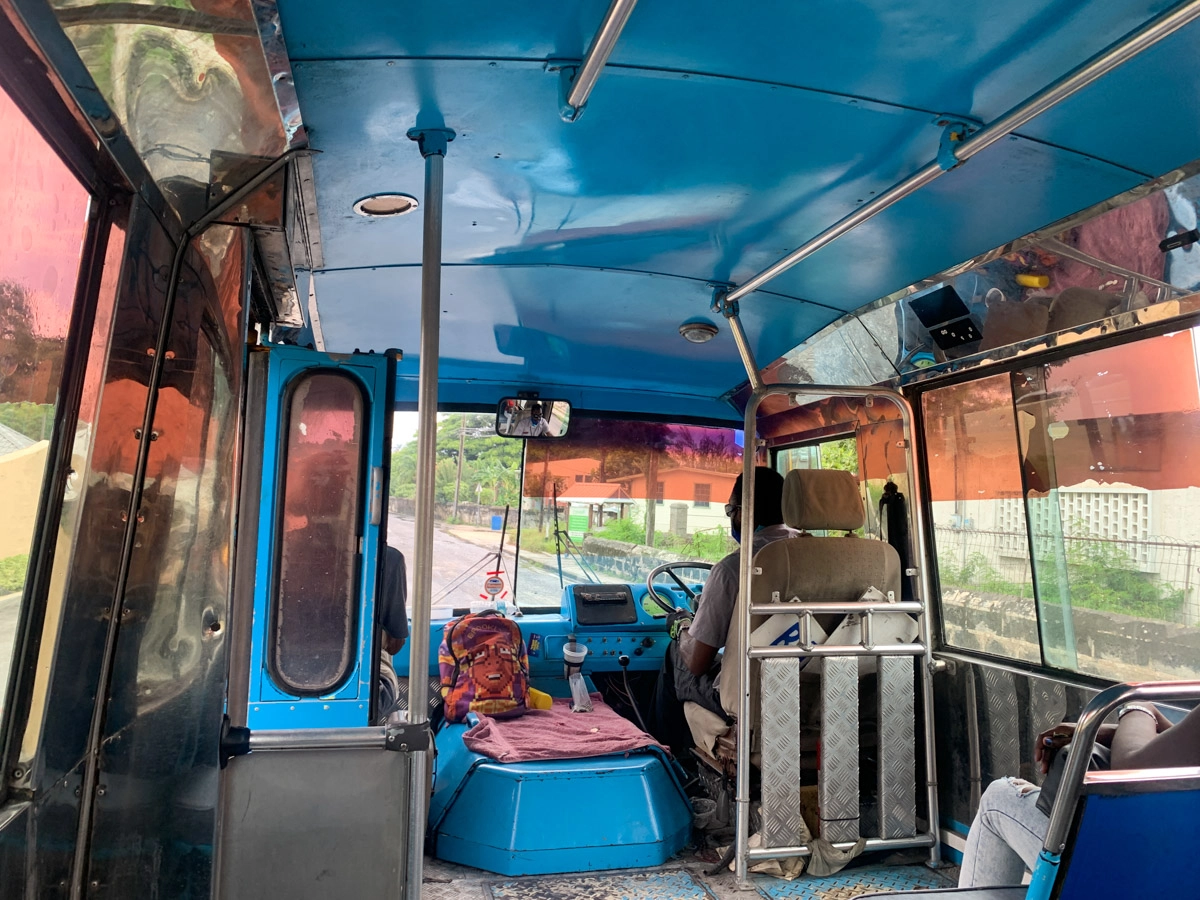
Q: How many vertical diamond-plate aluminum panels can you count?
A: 3